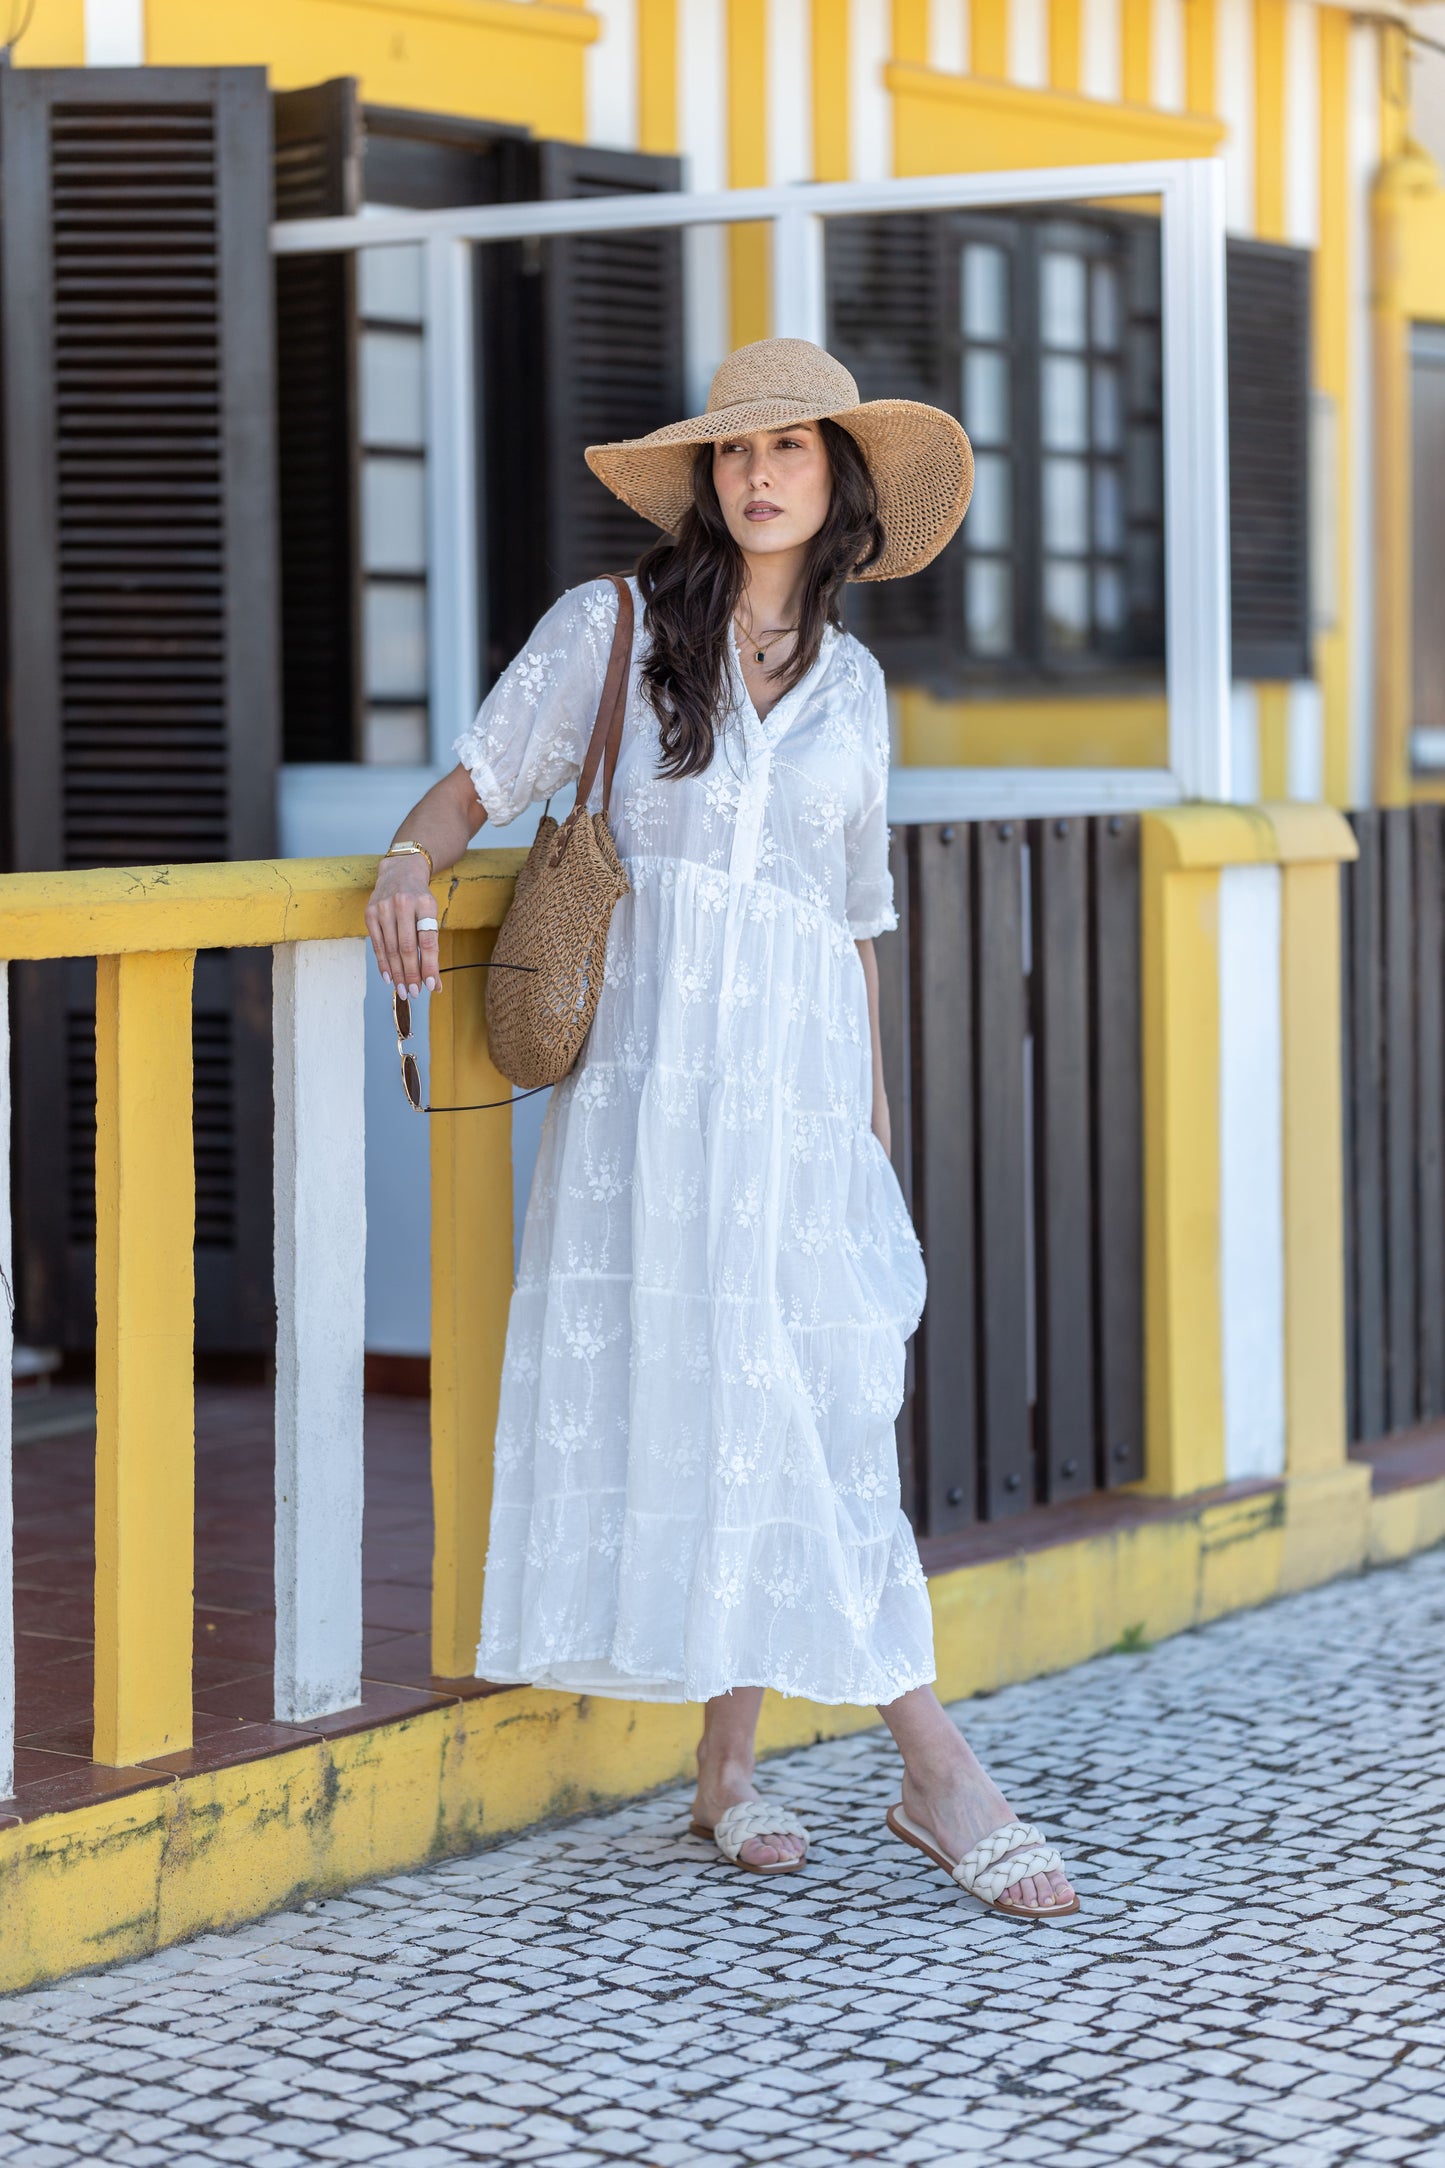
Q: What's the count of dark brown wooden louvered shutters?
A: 5